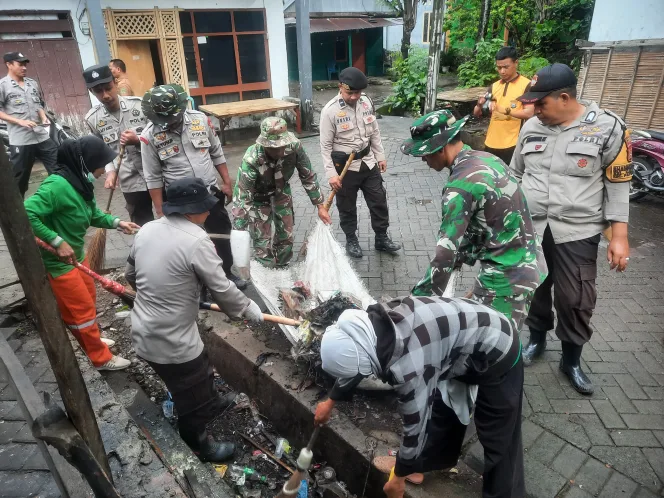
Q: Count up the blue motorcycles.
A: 0